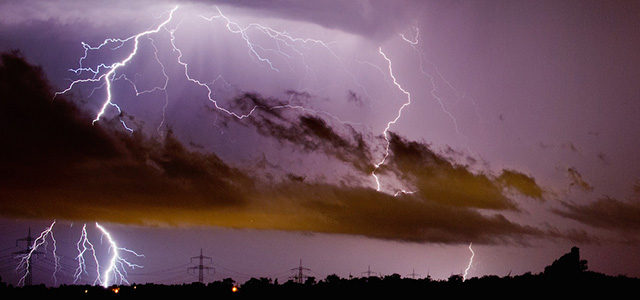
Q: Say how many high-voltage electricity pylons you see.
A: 5